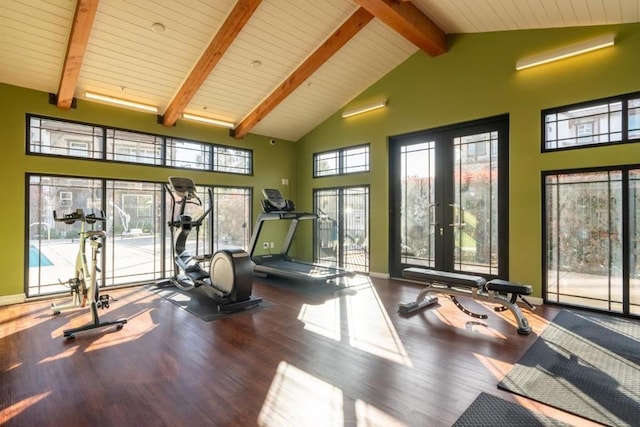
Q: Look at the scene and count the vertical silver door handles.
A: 2